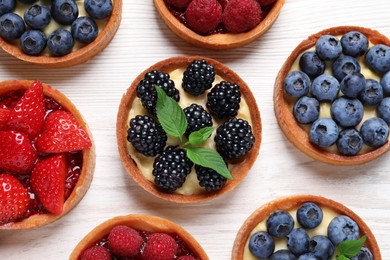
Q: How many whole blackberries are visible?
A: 8